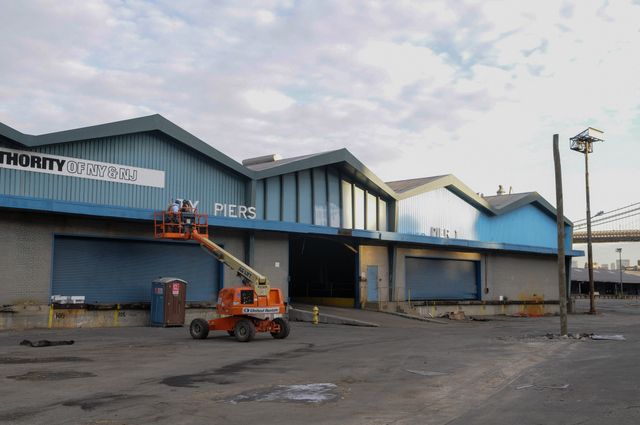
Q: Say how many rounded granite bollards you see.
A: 0